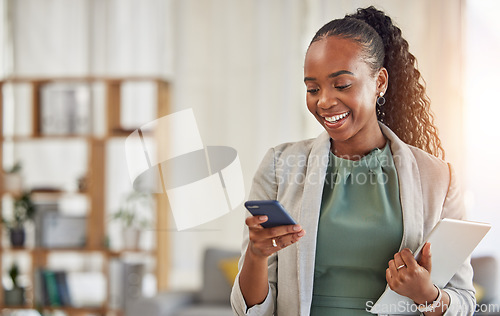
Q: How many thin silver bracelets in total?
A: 1